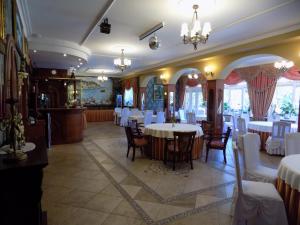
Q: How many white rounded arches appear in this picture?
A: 3